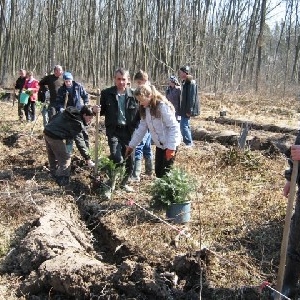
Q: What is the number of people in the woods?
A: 11